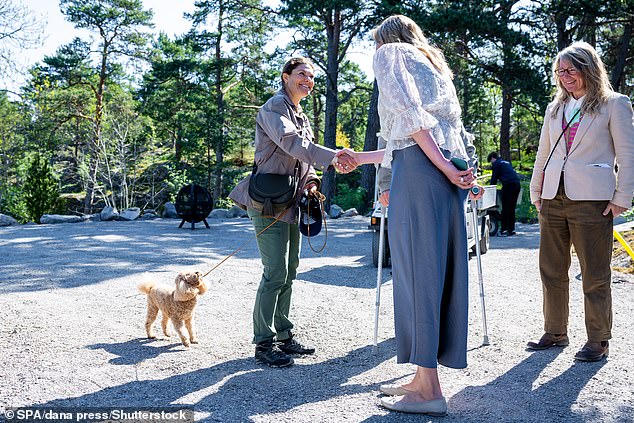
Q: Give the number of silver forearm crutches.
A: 2